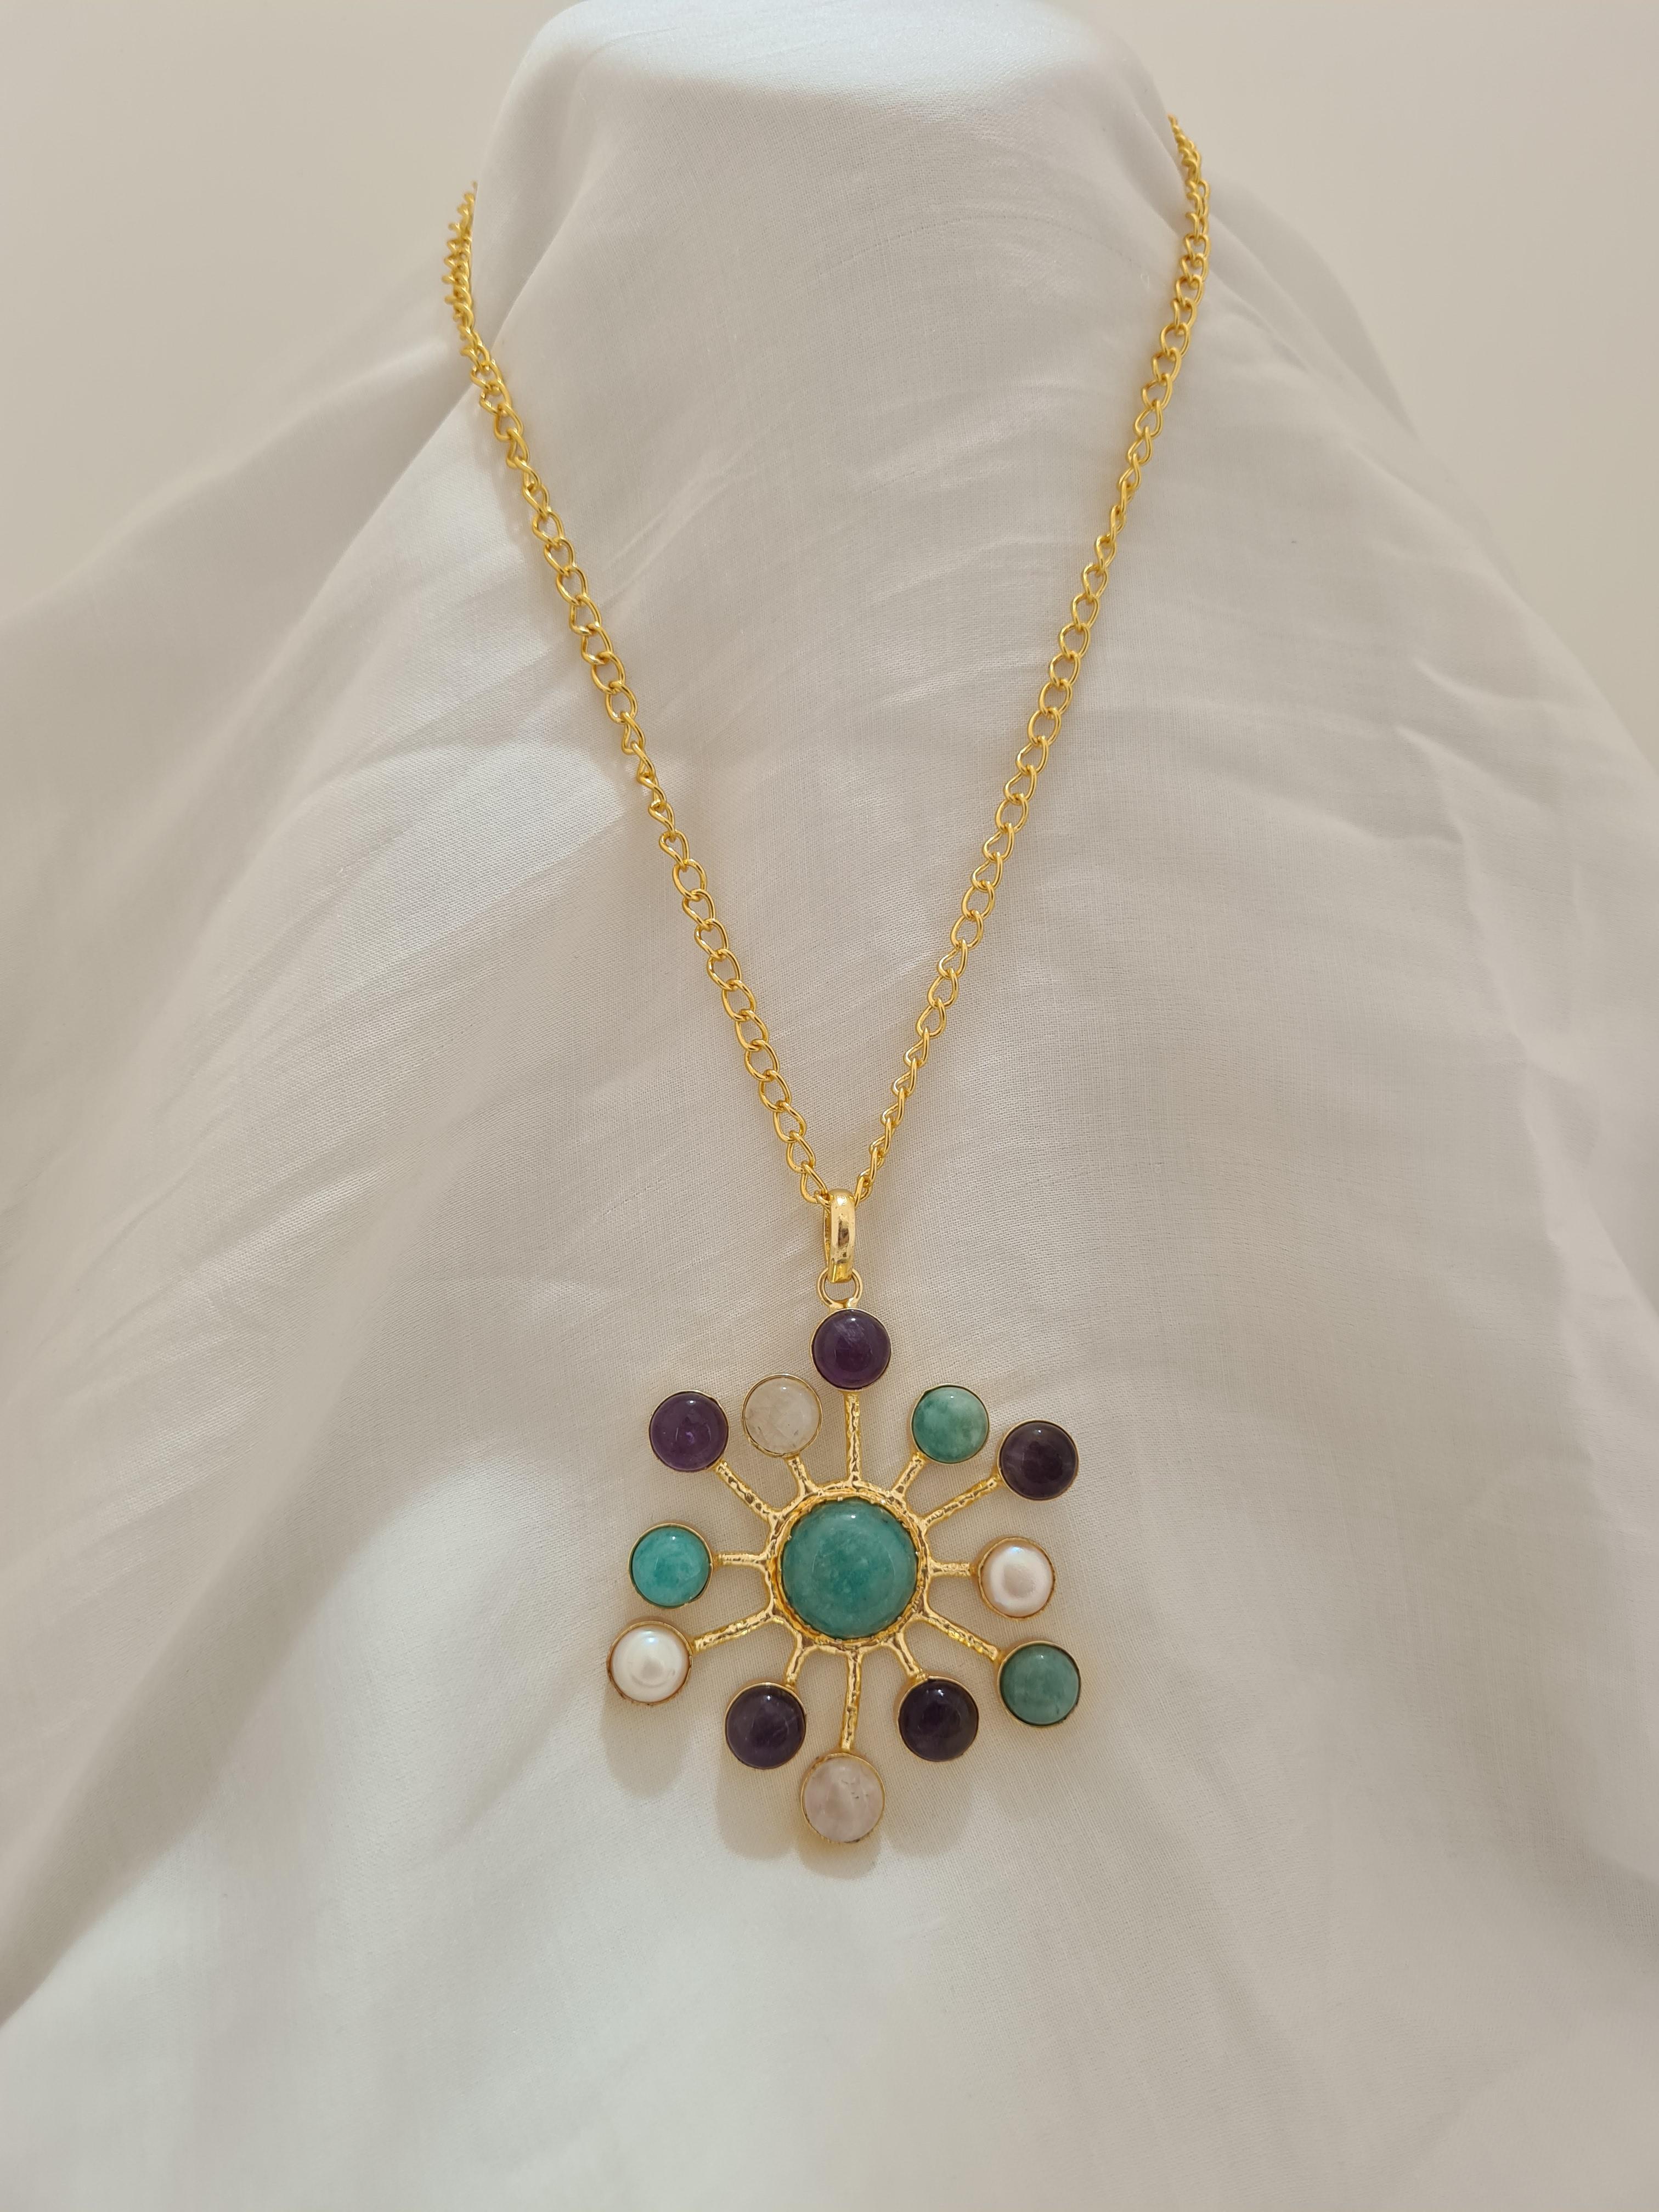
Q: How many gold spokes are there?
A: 12